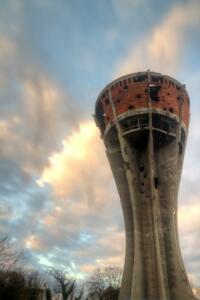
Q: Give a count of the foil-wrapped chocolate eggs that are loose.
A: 0